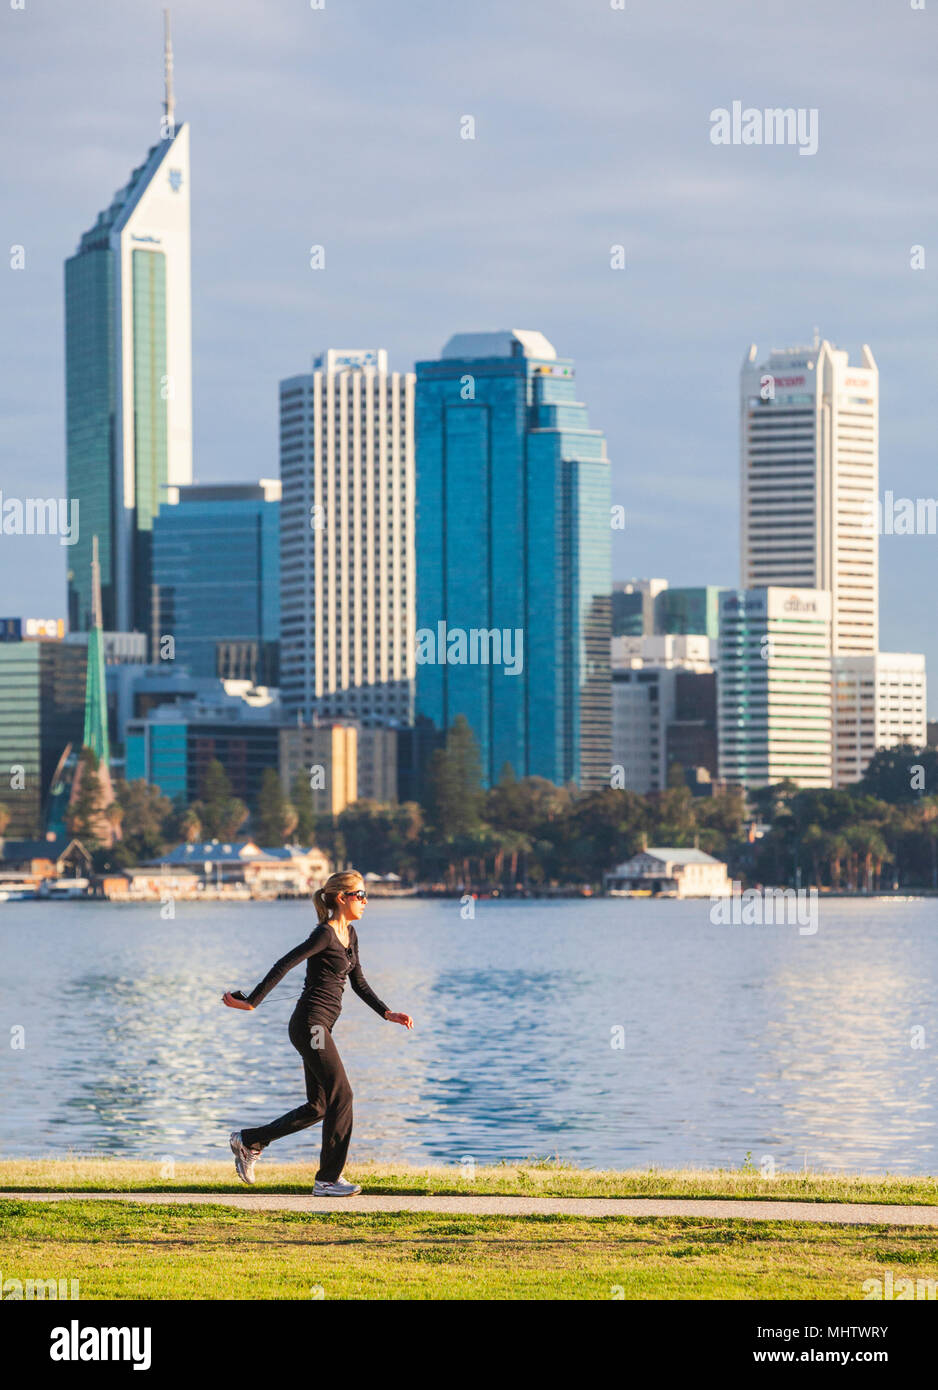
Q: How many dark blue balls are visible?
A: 0